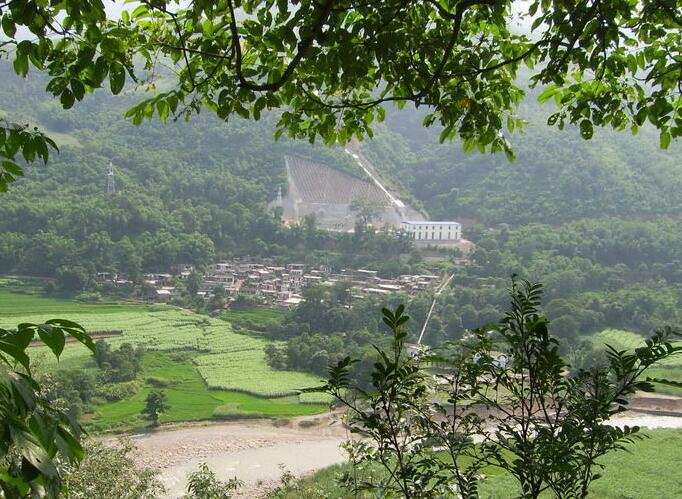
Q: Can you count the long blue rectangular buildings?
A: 1